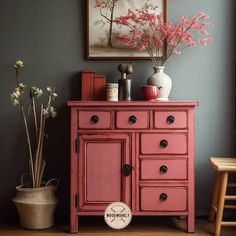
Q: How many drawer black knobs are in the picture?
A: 6